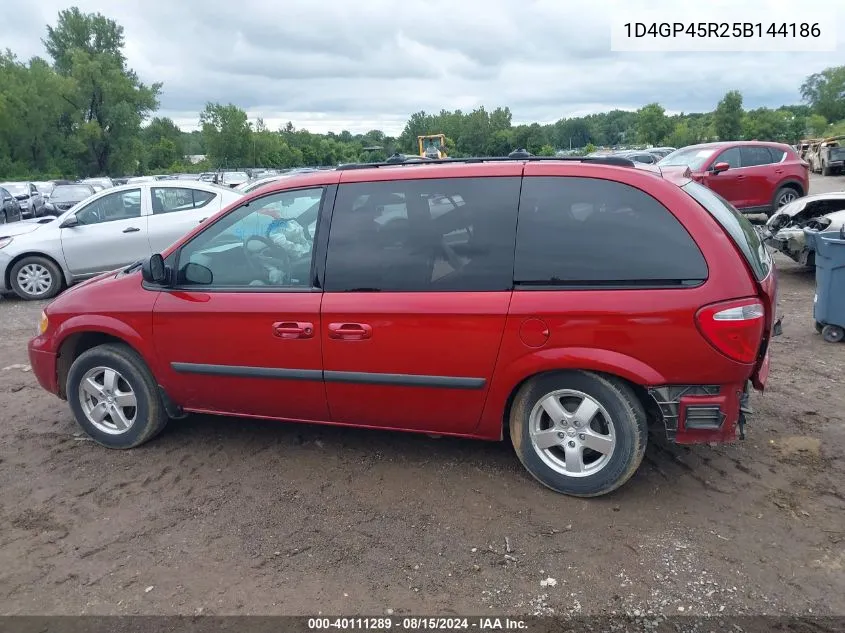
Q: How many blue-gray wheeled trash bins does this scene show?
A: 1